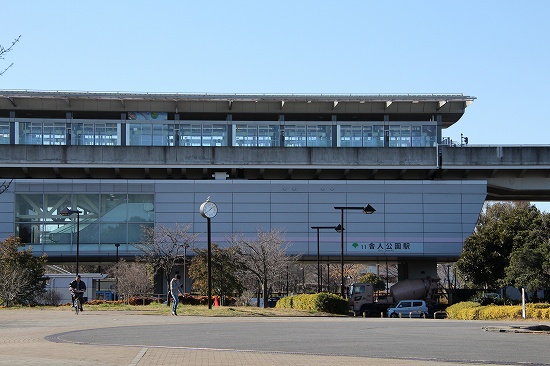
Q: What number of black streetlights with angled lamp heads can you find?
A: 3